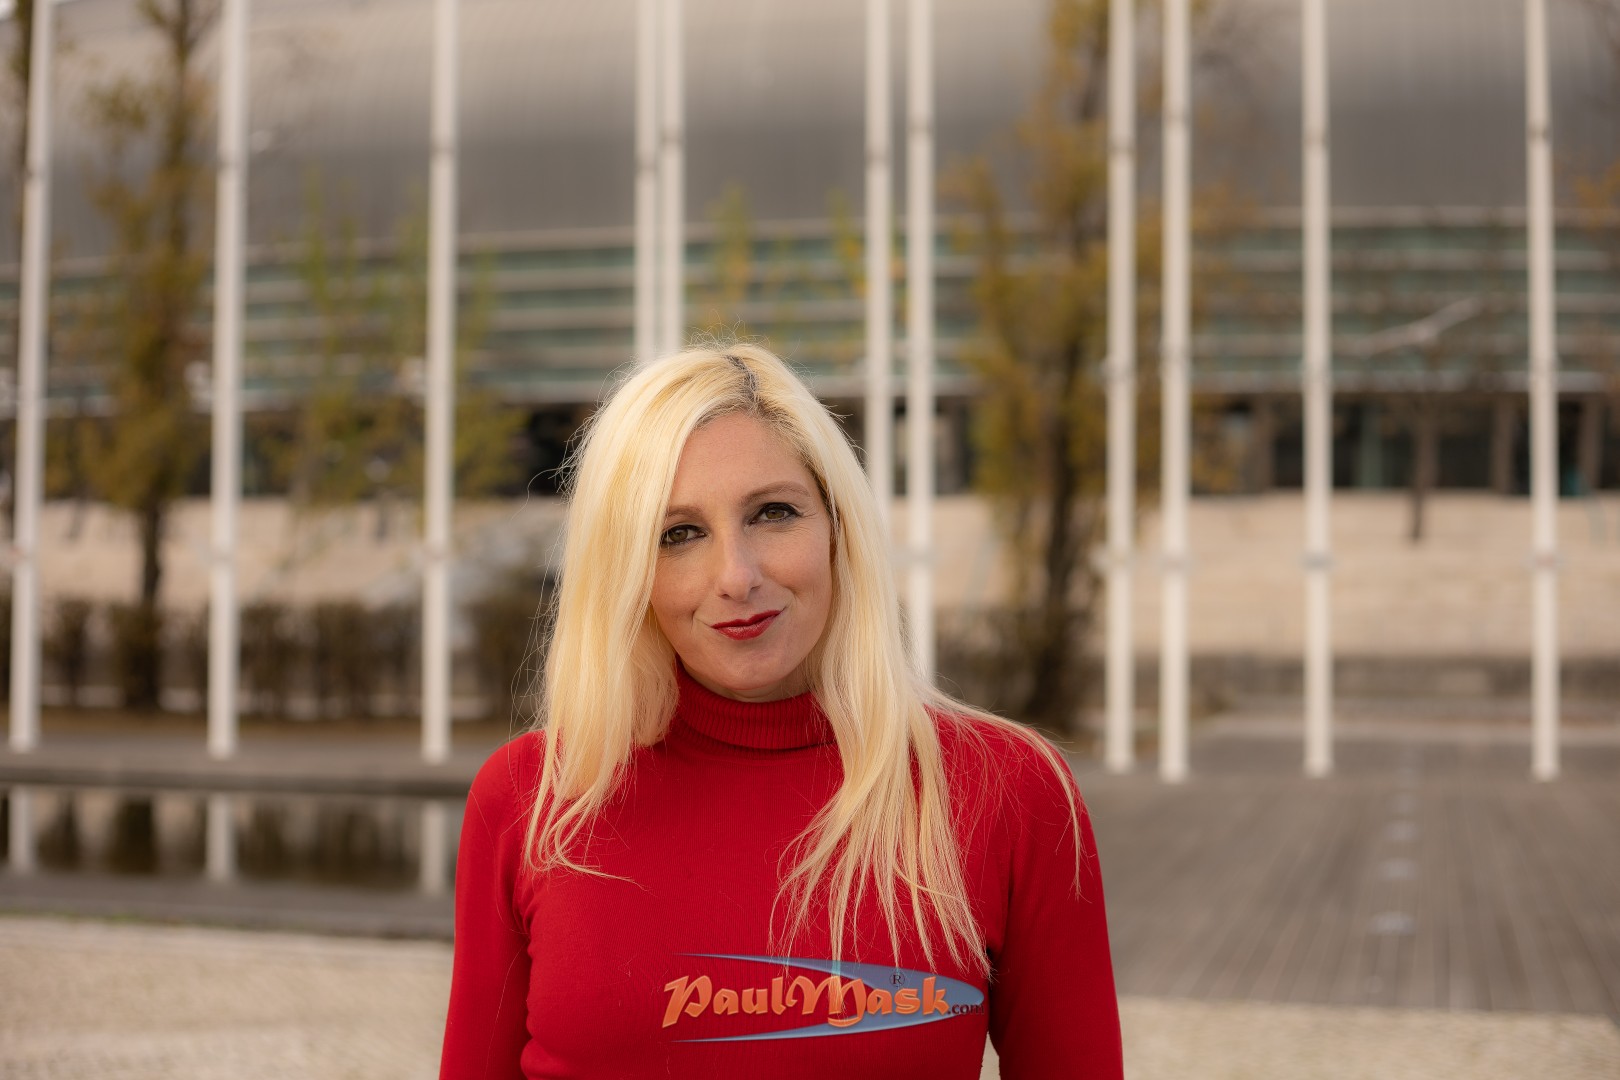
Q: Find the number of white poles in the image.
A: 11